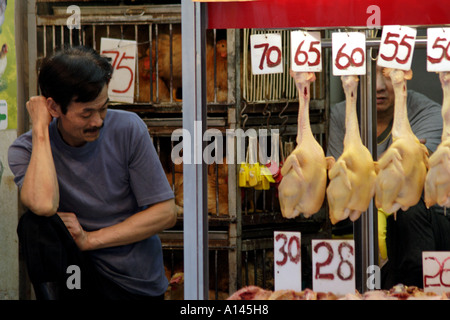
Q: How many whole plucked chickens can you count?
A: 4